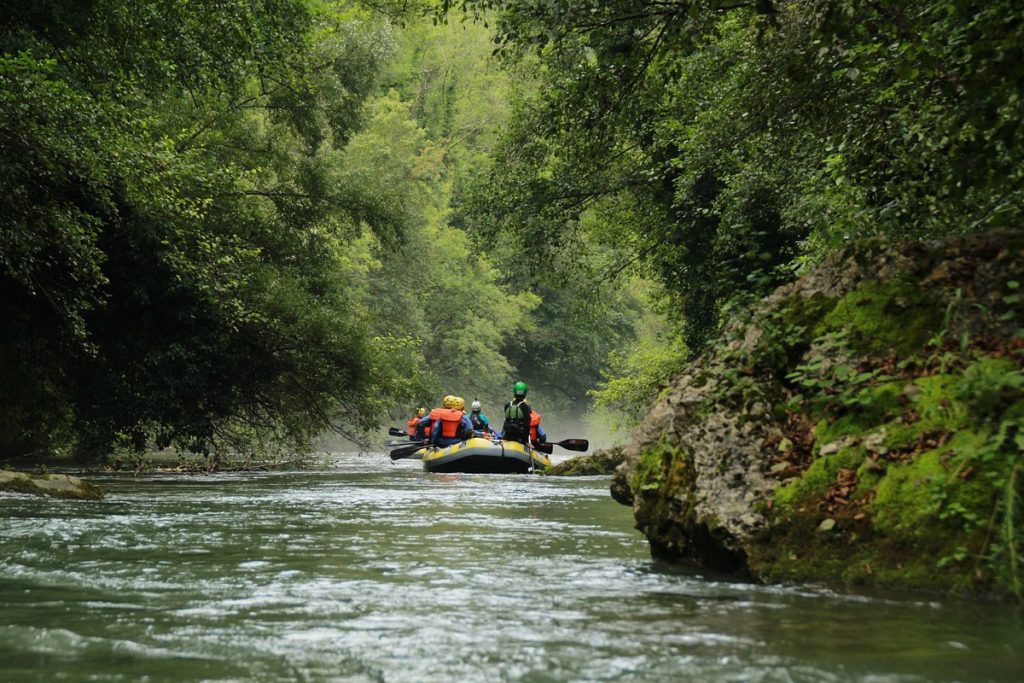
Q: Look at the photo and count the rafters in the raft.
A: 6